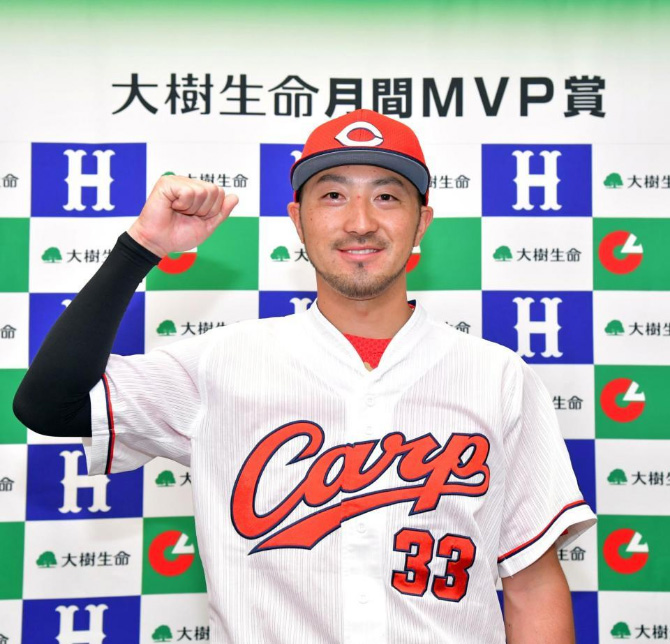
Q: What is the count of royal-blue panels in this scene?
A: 10